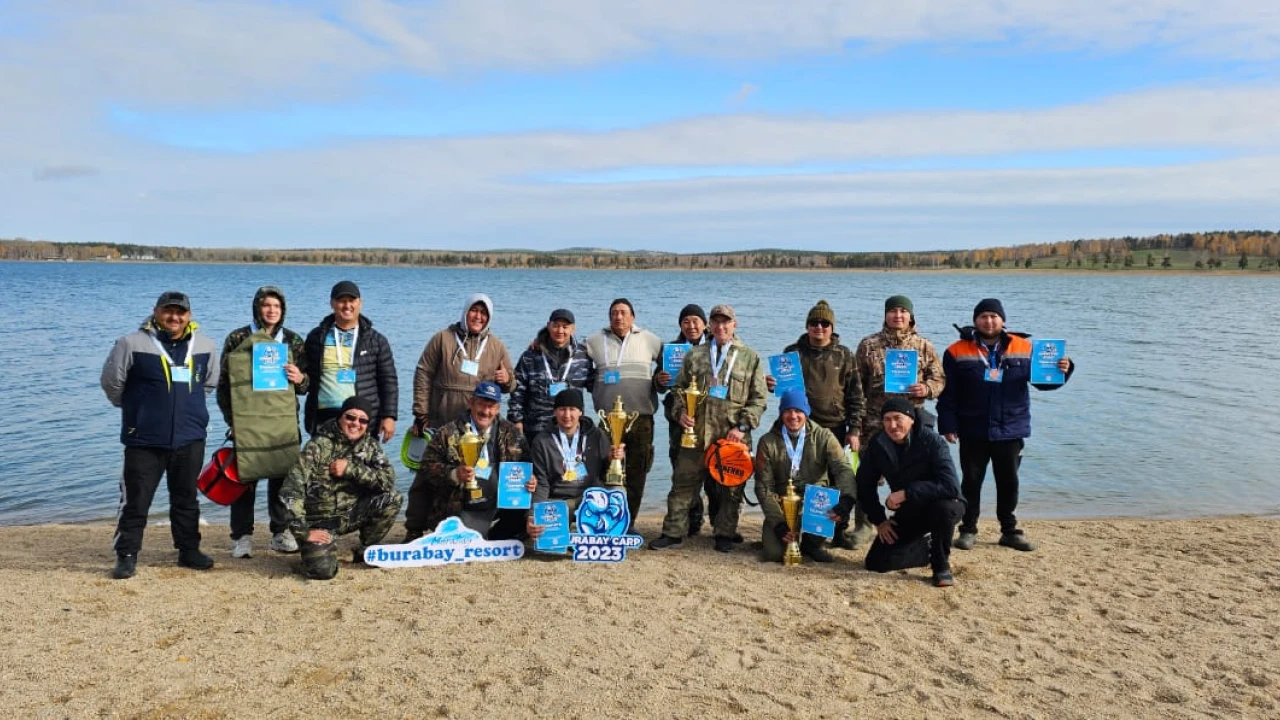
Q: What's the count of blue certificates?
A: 8